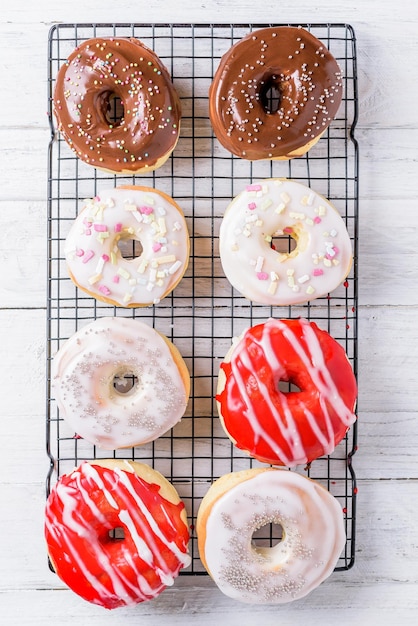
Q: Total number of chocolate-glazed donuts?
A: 2